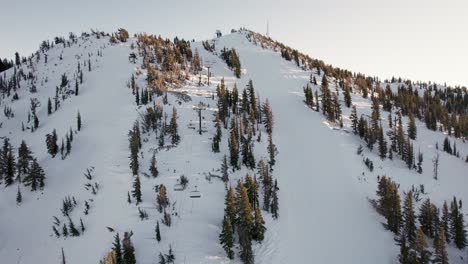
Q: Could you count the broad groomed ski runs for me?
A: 2